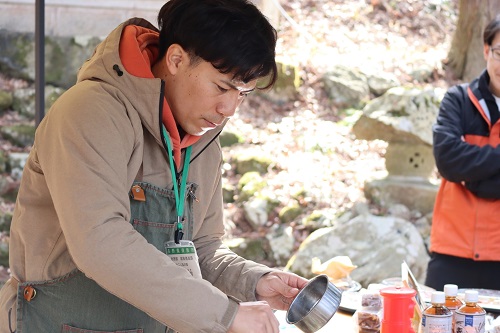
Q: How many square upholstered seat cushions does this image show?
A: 0